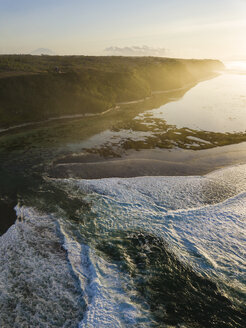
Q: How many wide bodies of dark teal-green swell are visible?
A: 1